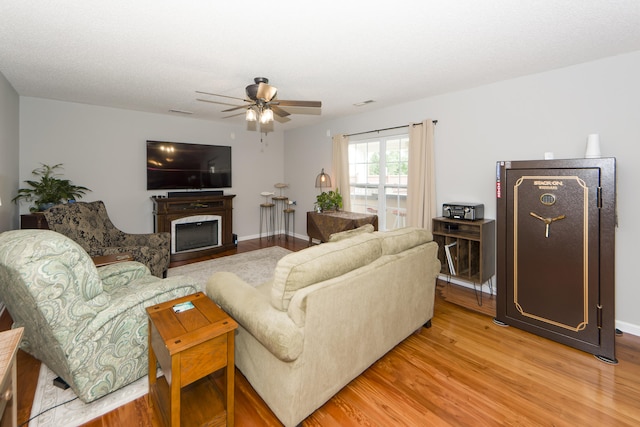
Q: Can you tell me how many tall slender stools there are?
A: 3